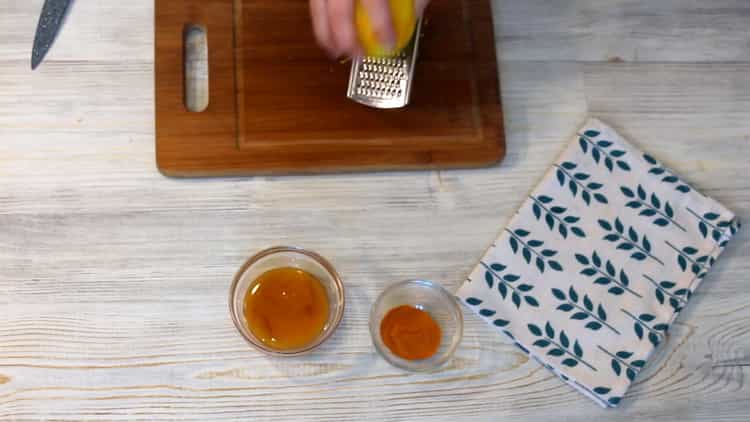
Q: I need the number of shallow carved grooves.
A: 1